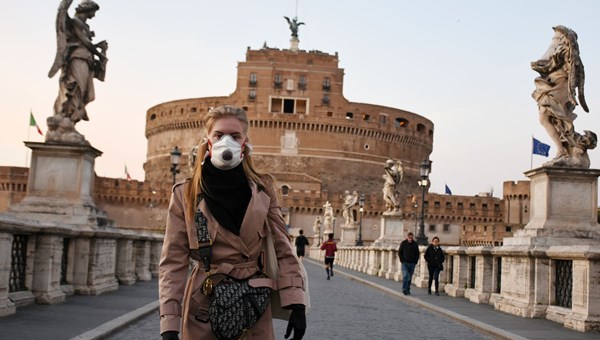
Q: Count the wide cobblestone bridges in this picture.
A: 1